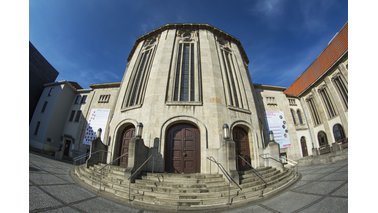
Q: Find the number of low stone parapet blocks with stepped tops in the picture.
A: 4